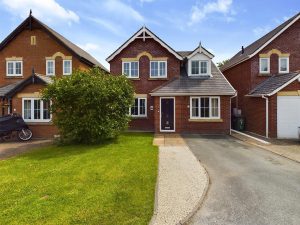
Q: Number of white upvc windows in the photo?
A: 11